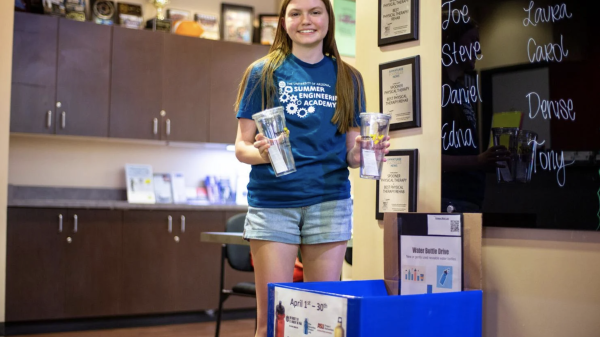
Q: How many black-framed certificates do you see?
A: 3